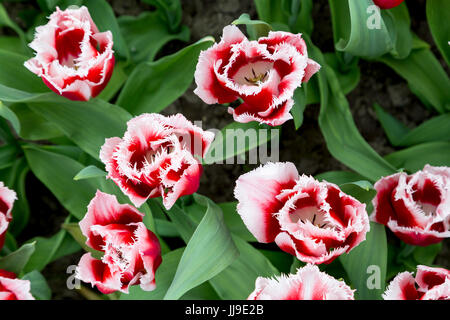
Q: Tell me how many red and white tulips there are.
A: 10